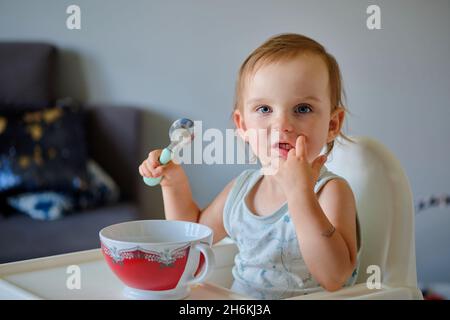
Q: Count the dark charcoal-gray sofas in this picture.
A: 1